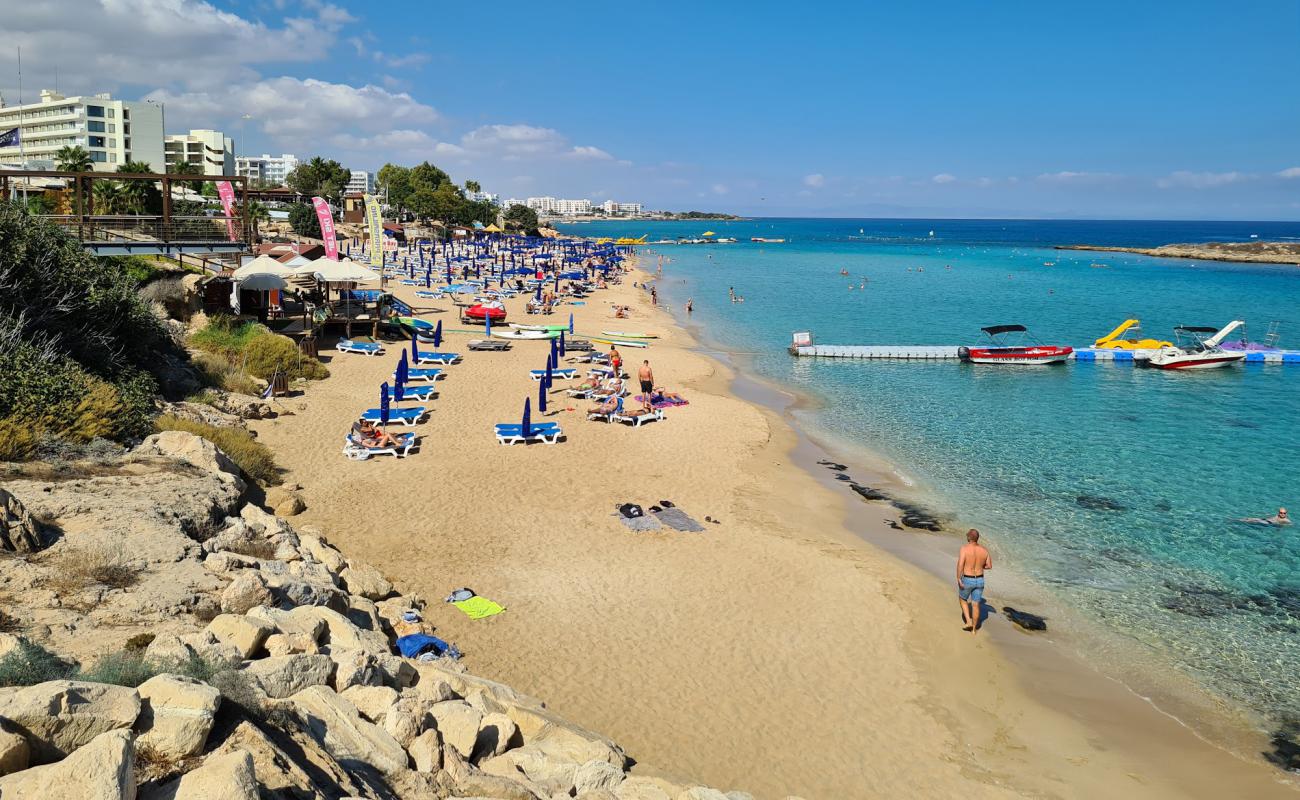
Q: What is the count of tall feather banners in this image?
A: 3